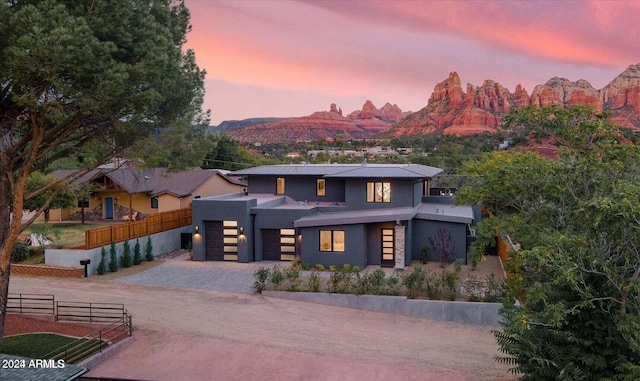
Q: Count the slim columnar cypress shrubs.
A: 5